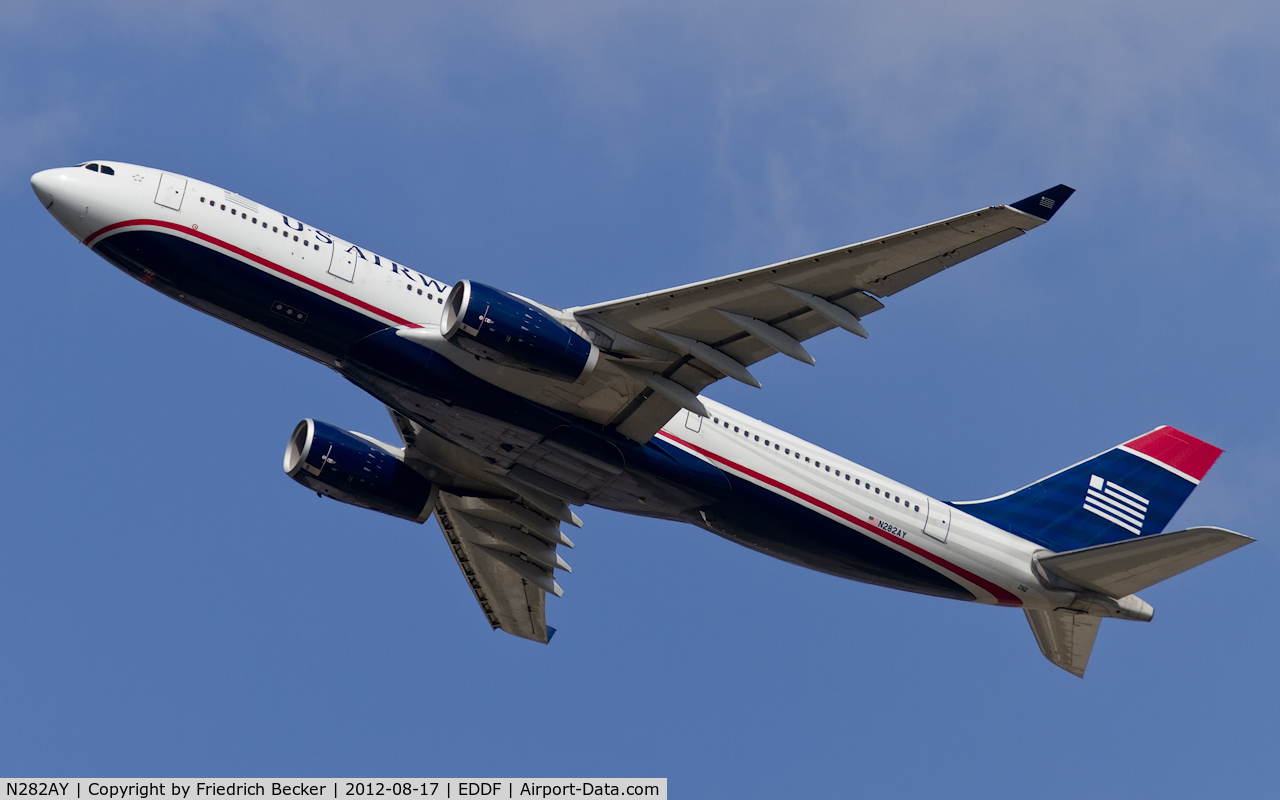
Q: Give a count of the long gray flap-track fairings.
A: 8